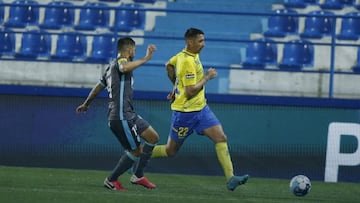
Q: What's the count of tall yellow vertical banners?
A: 0